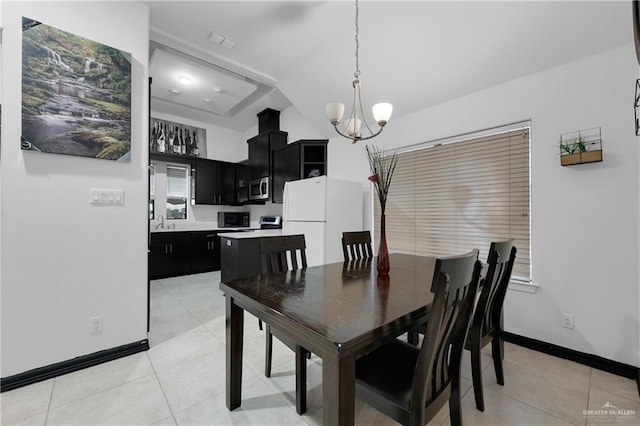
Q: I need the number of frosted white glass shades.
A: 3